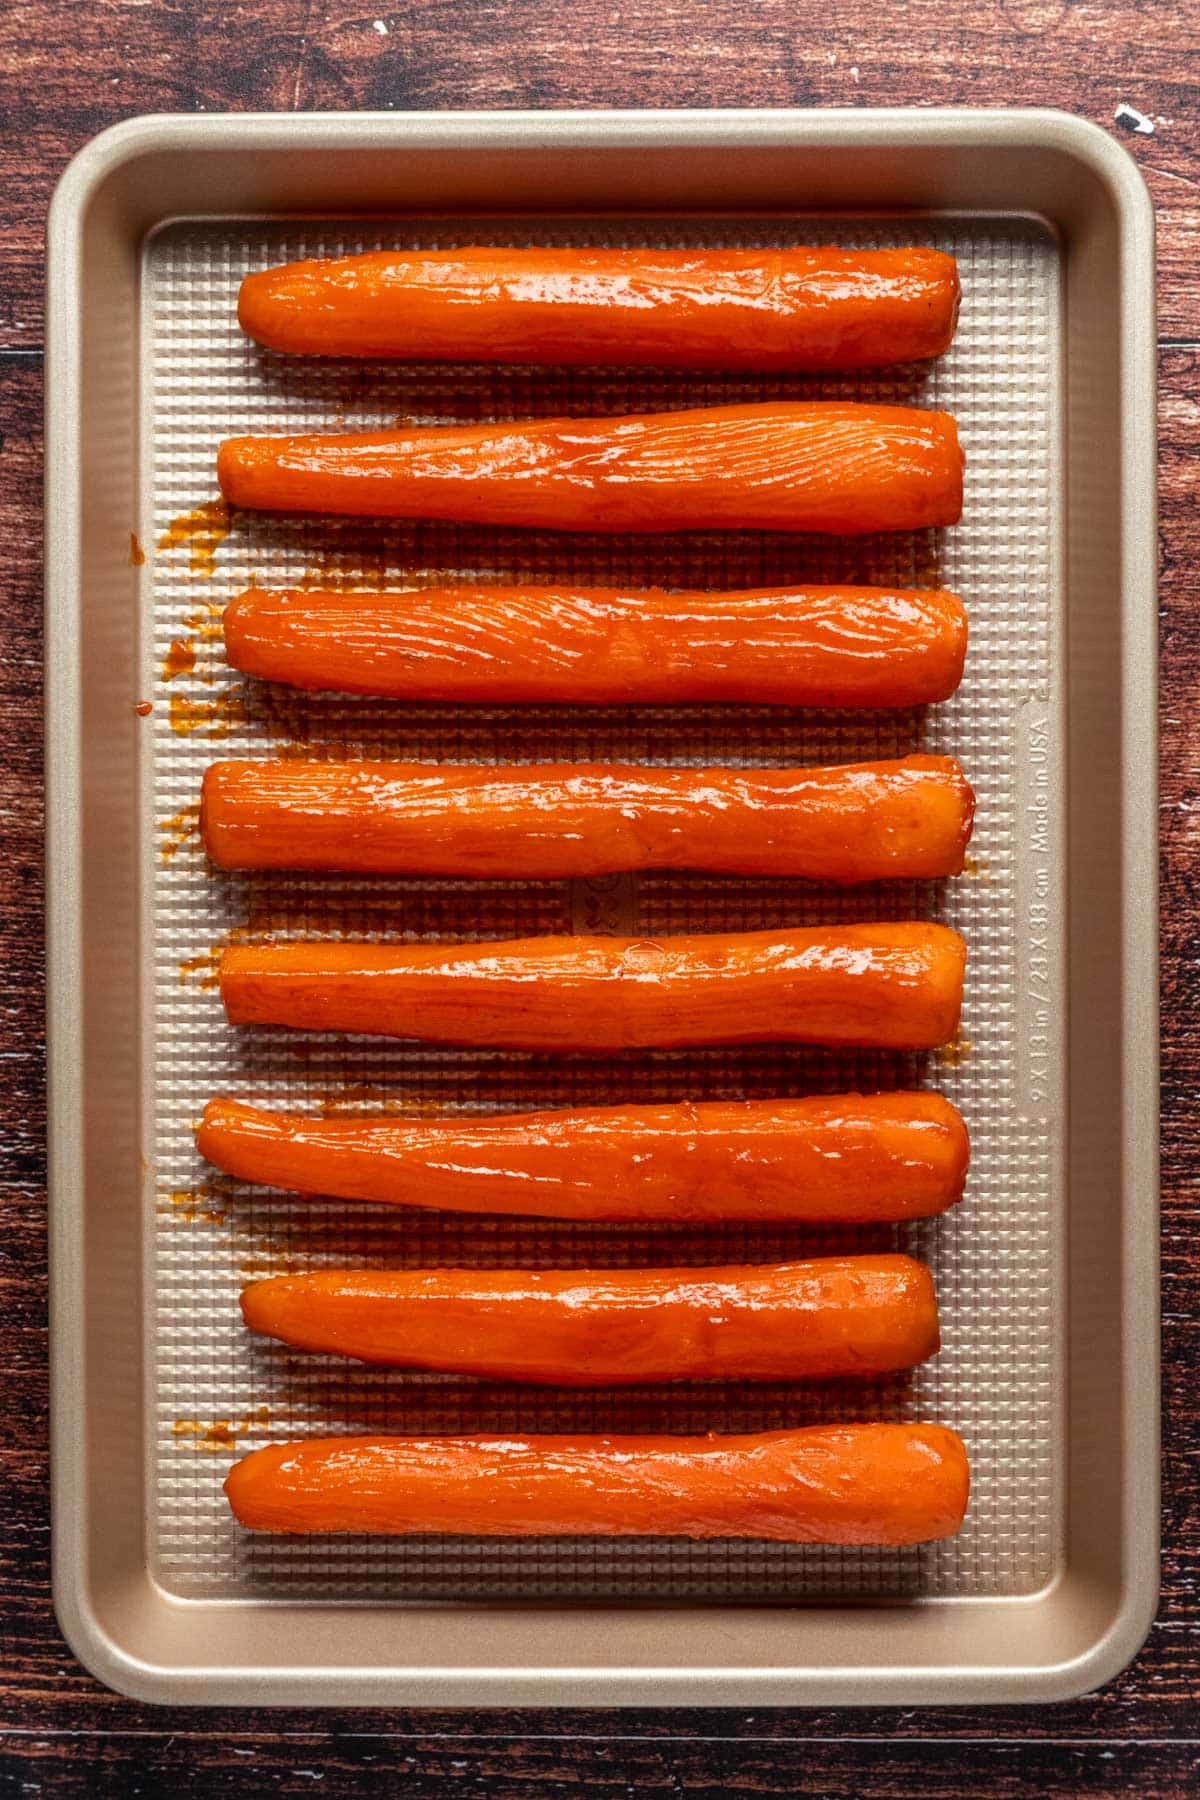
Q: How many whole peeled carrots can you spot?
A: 8